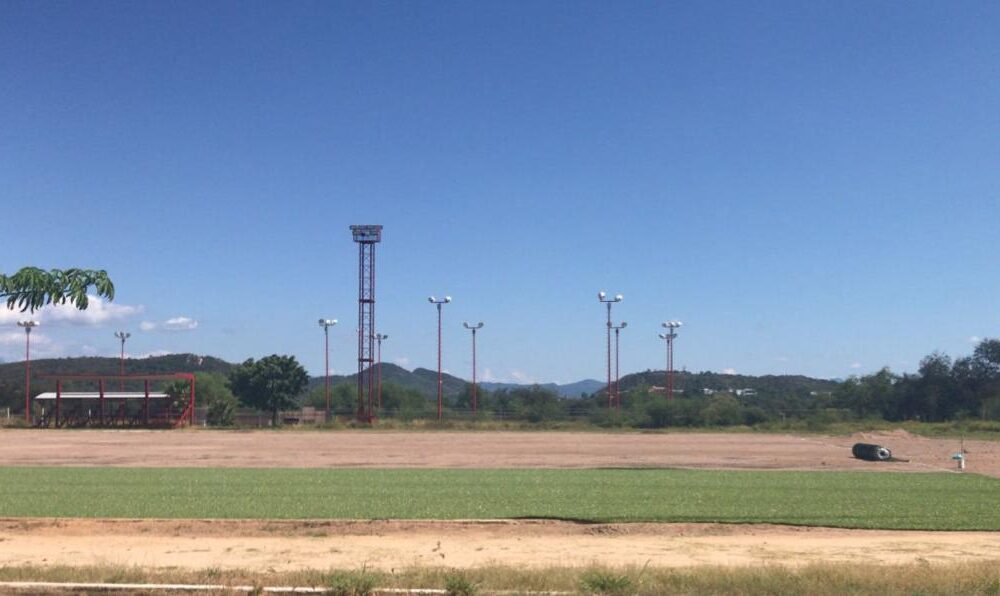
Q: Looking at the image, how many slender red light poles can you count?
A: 10